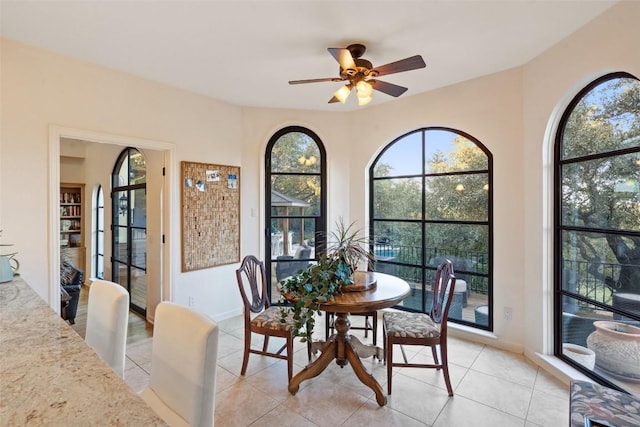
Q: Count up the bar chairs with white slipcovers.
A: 2